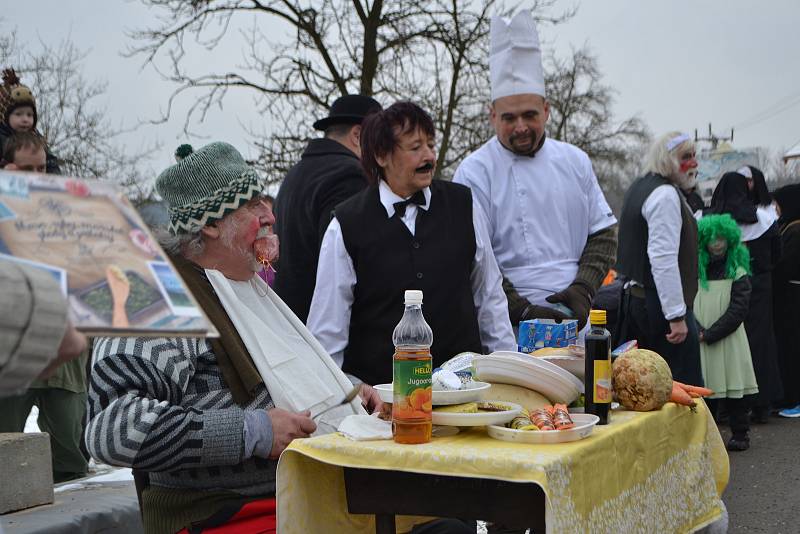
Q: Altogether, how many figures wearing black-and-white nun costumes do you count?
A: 2